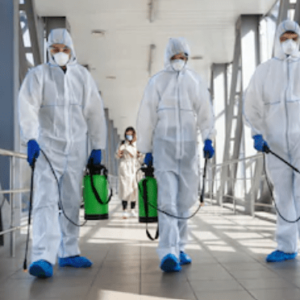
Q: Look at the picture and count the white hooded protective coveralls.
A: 3